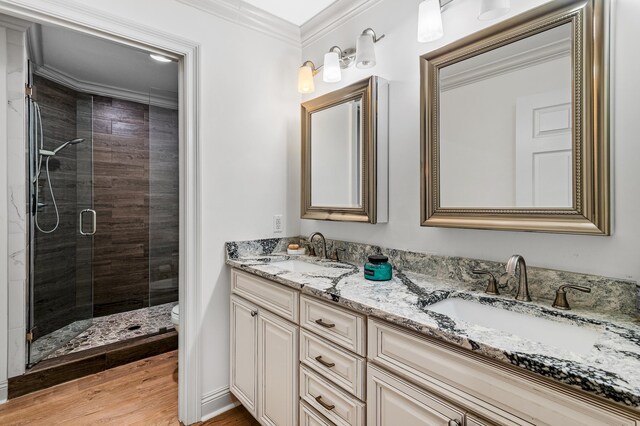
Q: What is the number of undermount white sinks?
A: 2